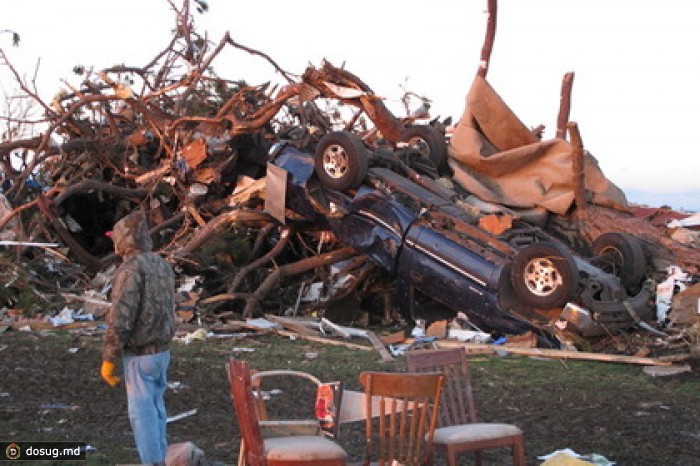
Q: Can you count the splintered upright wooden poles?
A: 3